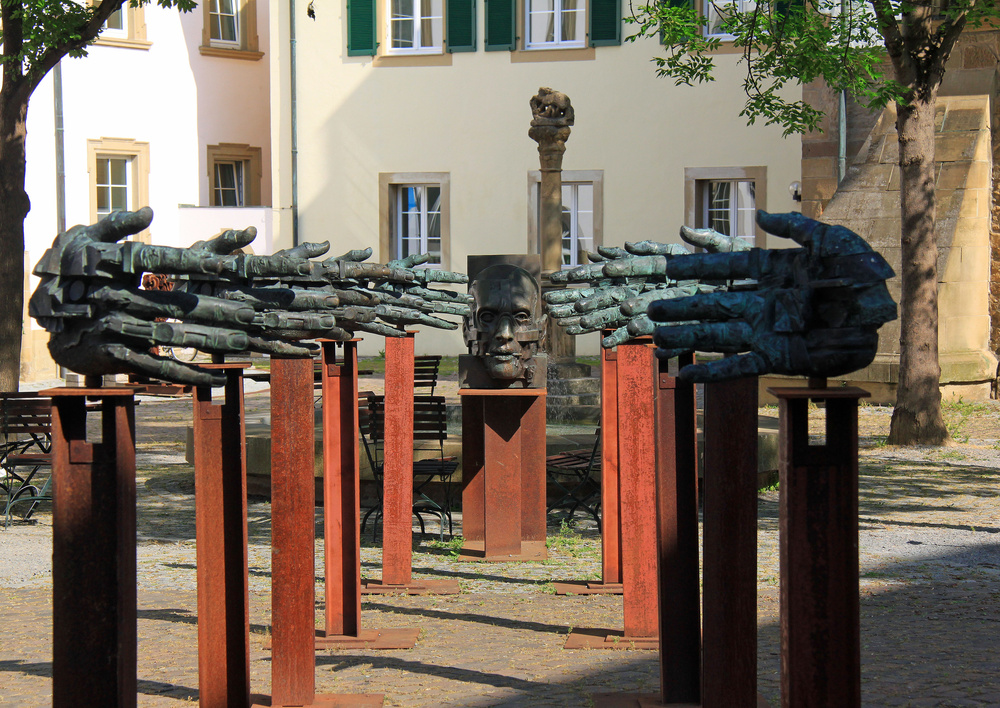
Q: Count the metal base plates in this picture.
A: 7